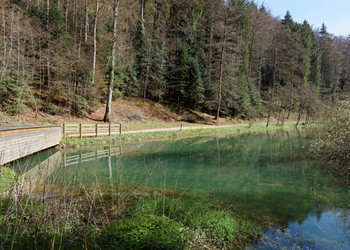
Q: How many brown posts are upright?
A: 5